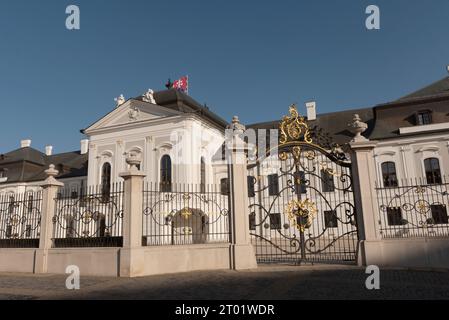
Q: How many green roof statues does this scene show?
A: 0